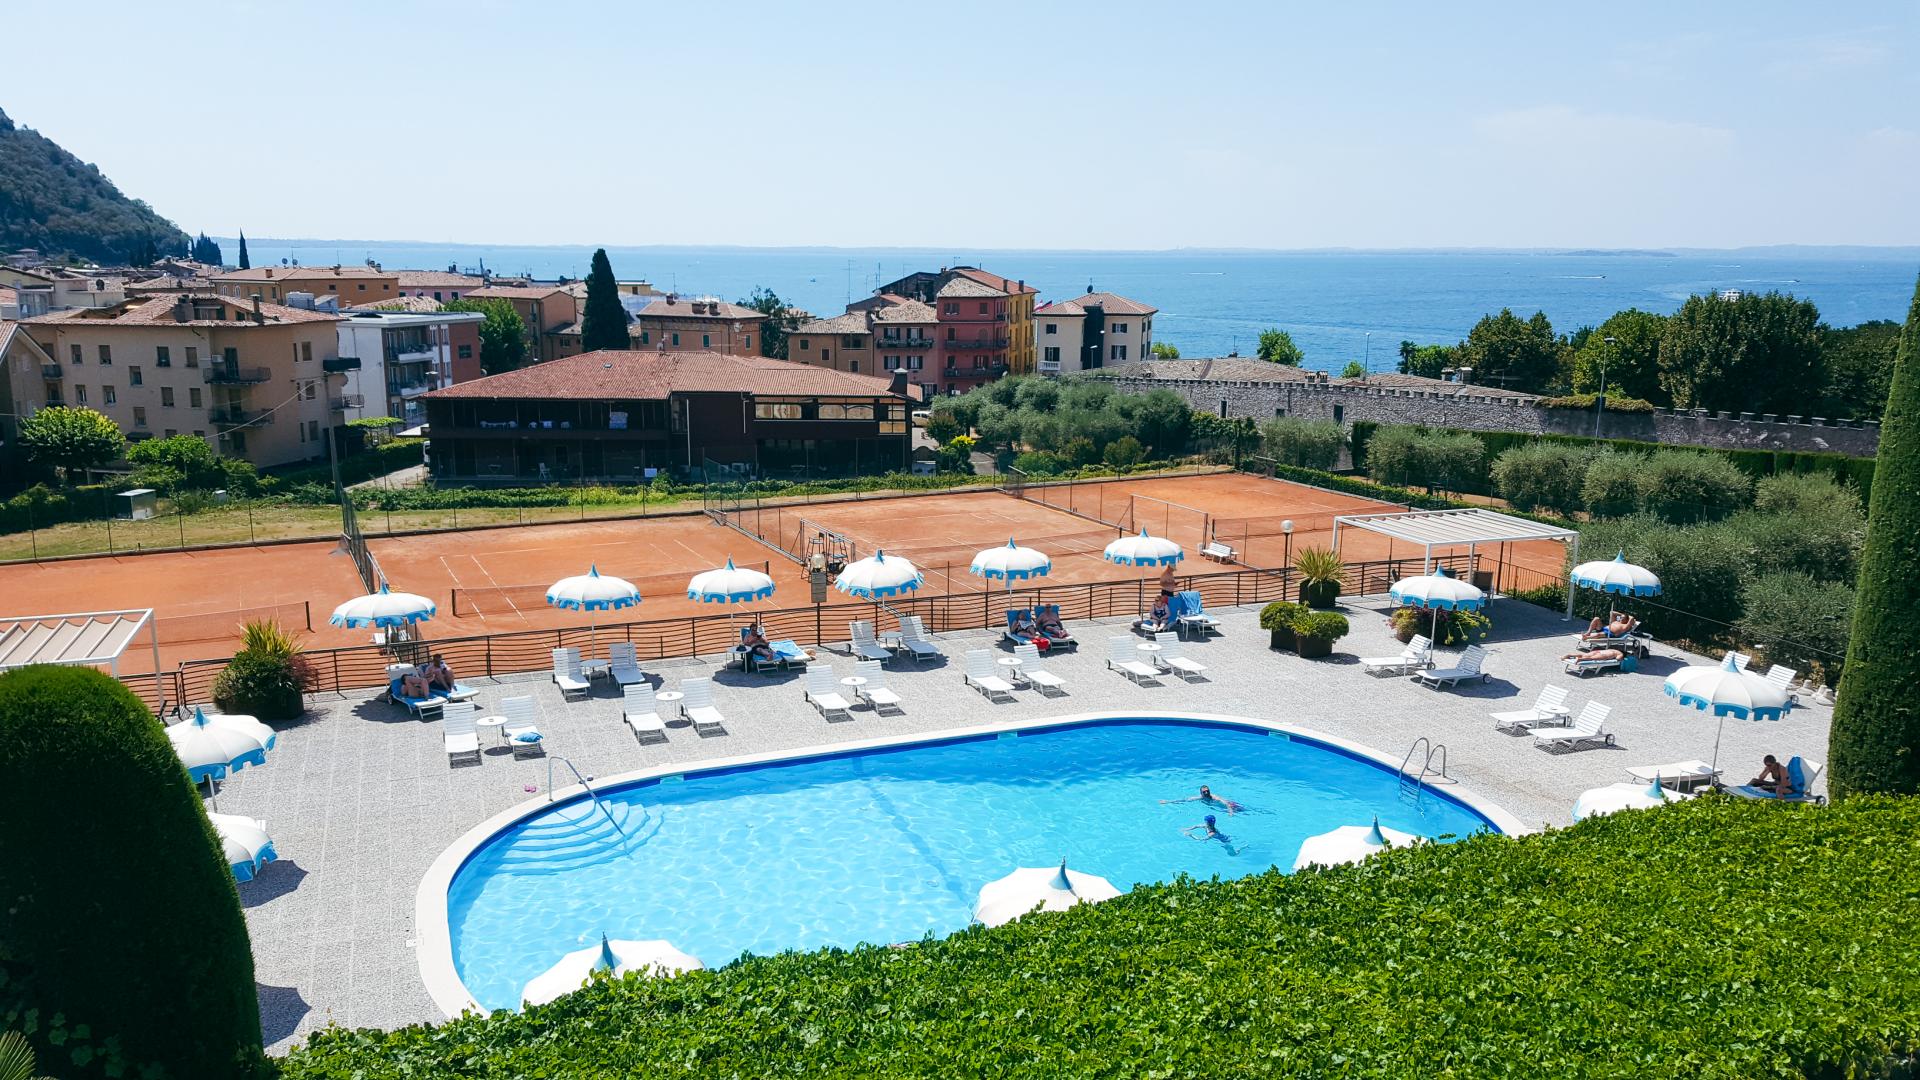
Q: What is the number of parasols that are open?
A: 15